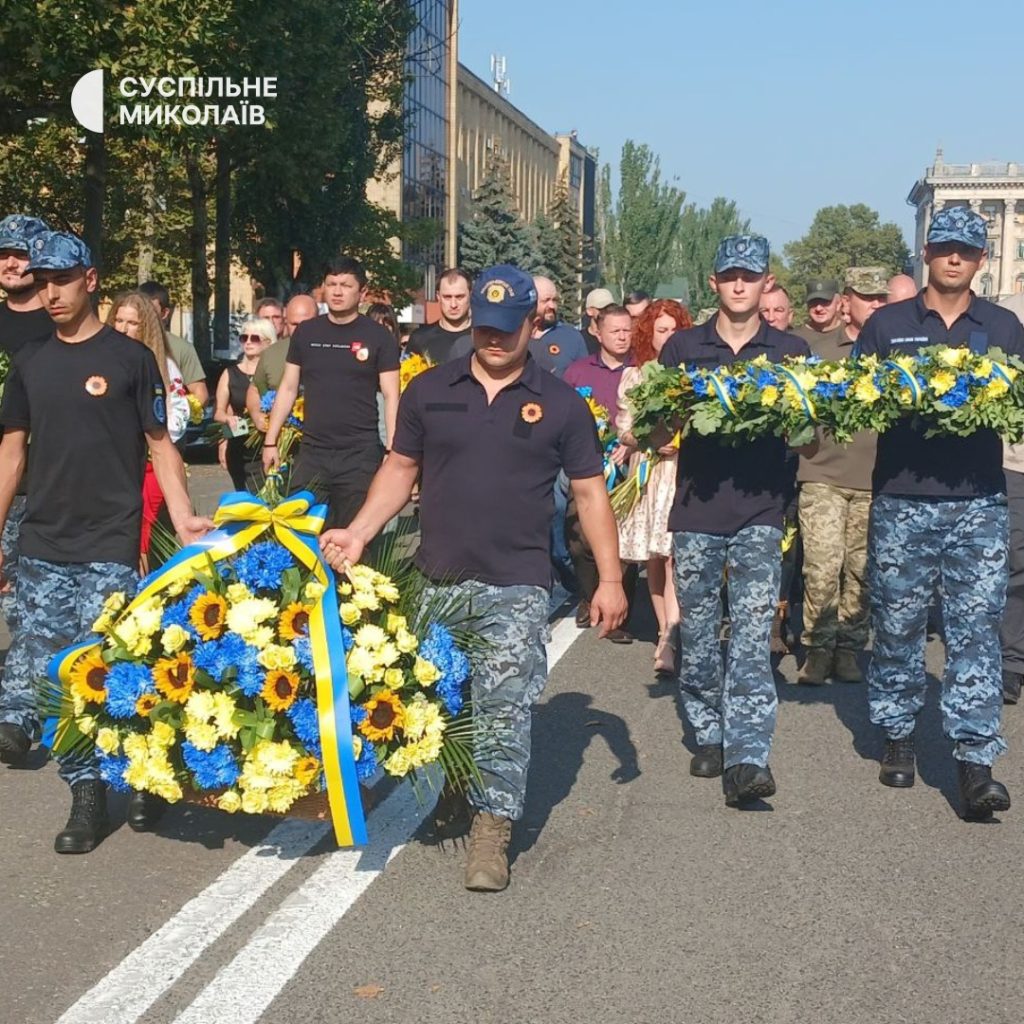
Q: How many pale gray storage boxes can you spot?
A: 0